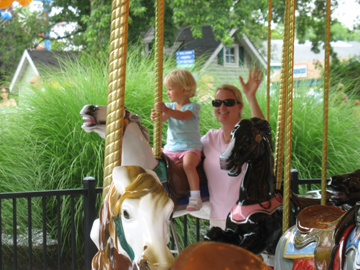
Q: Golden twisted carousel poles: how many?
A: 6